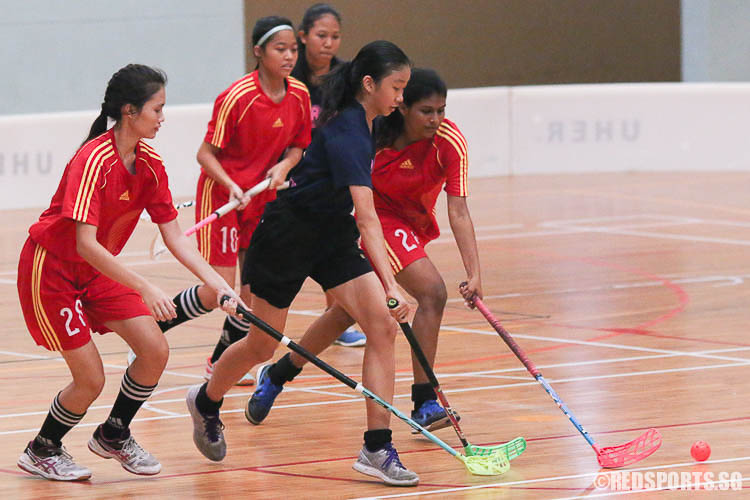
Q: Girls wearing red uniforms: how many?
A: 3